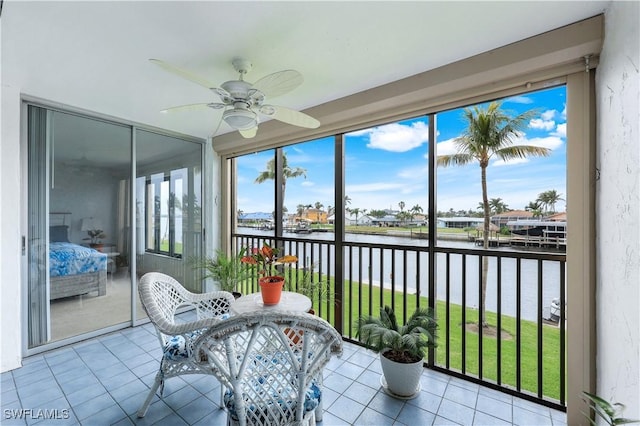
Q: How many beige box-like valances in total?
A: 1